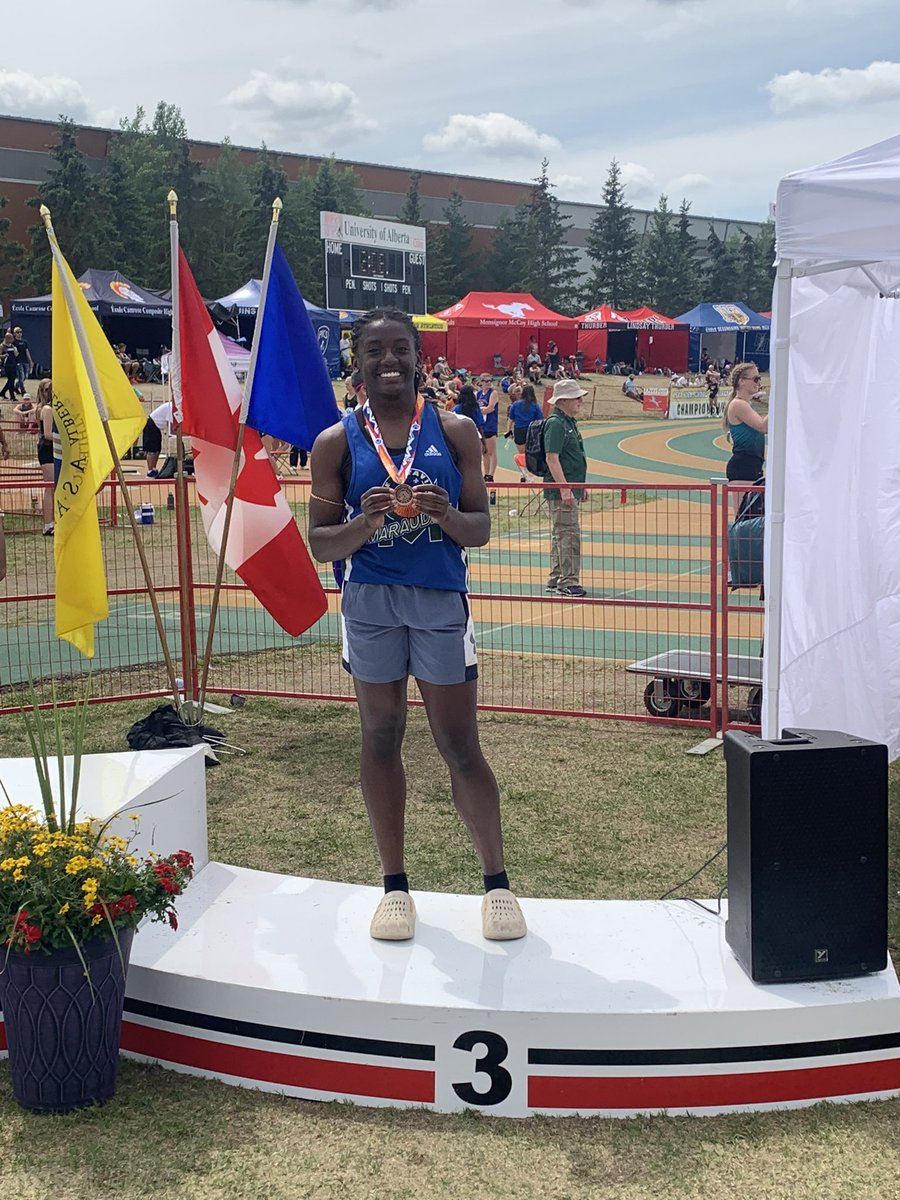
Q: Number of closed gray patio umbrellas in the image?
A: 0